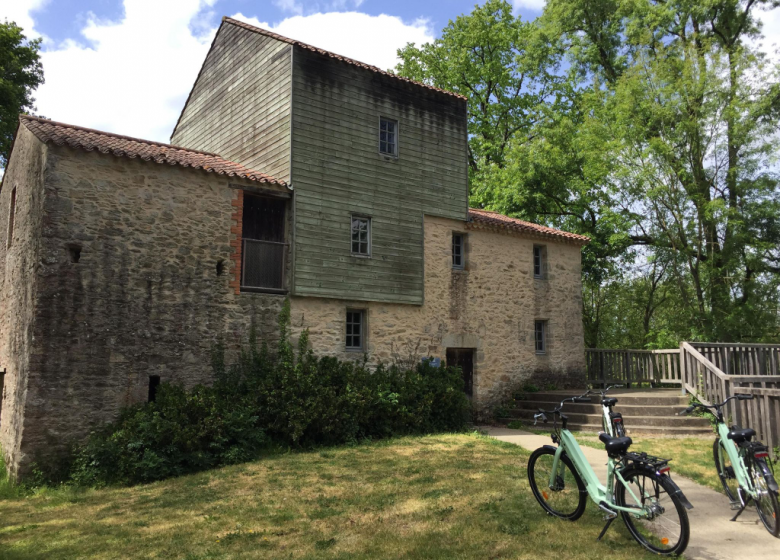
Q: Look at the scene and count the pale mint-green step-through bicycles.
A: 3